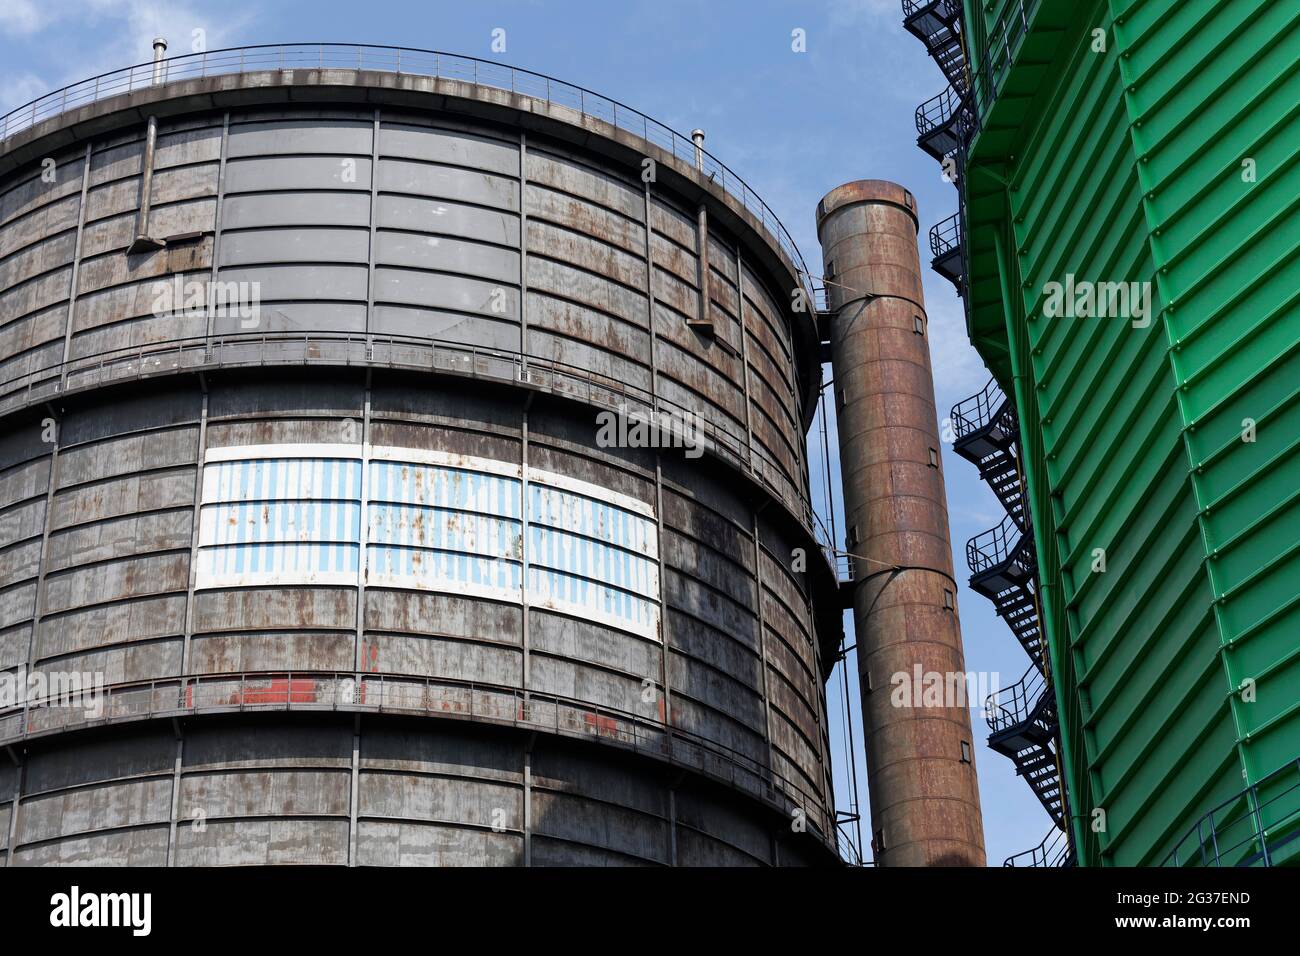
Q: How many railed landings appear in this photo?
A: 7